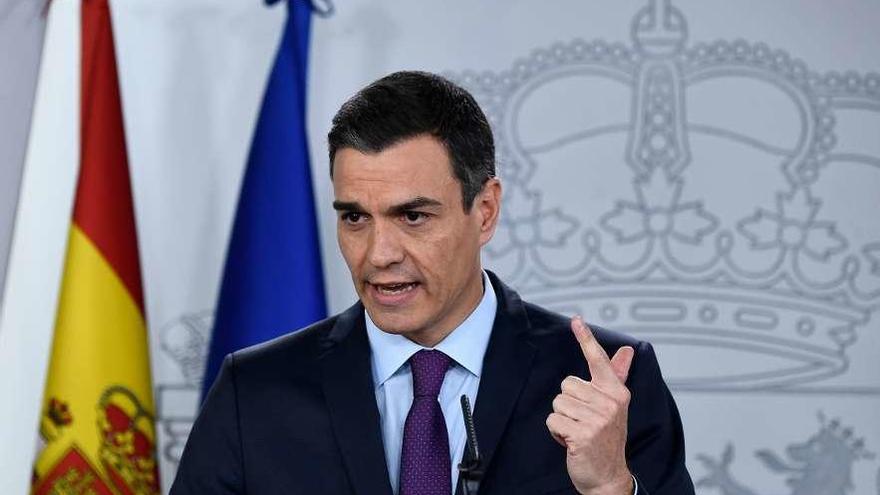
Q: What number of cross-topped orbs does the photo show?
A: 1